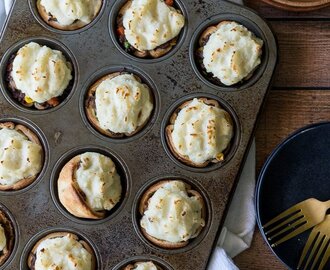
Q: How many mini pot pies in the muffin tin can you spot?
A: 12